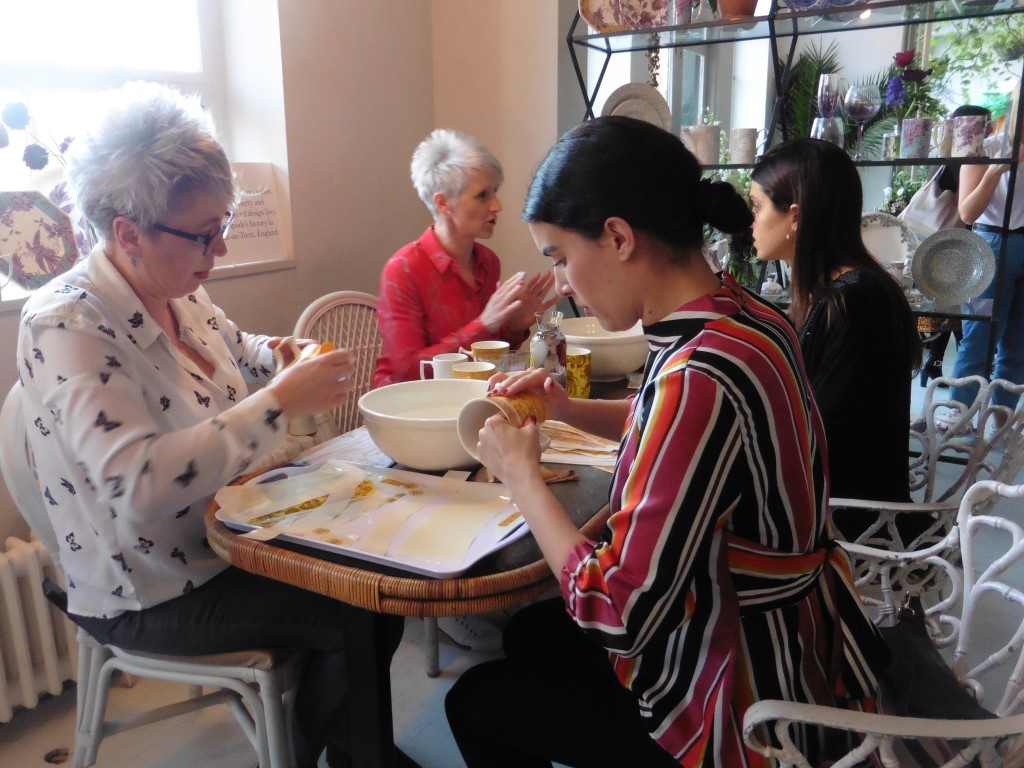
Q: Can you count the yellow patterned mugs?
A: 4